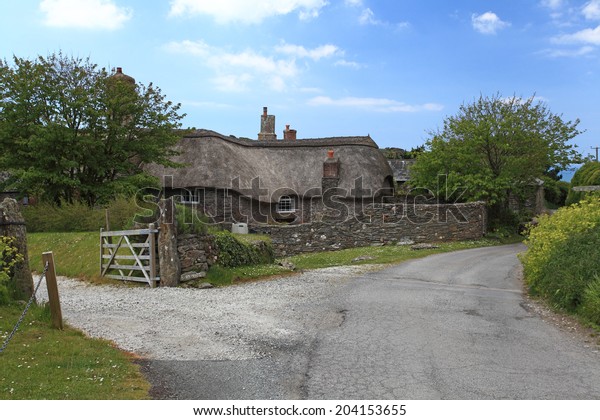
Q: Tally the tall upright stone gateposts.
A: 2